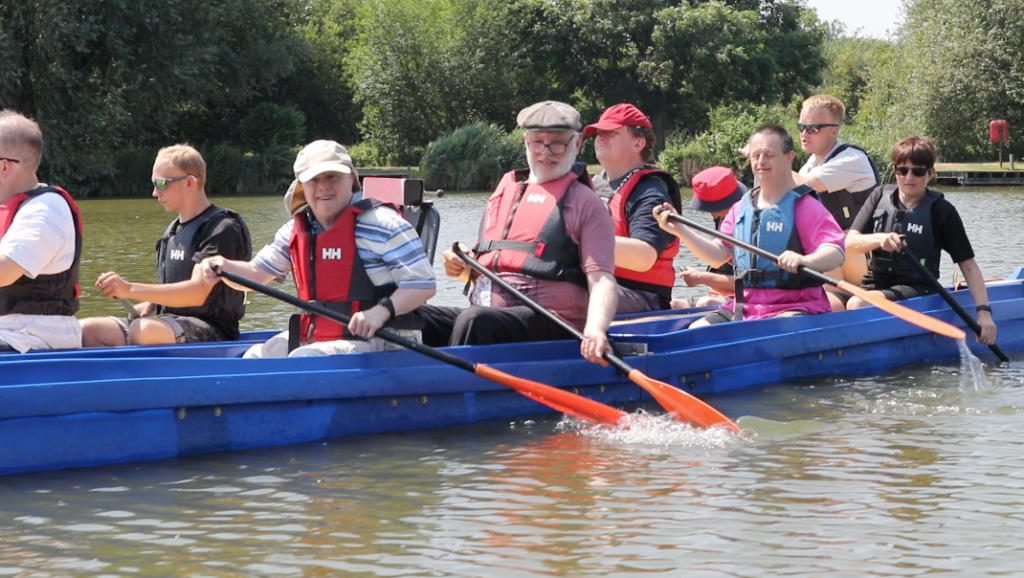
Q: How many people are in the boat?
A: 9